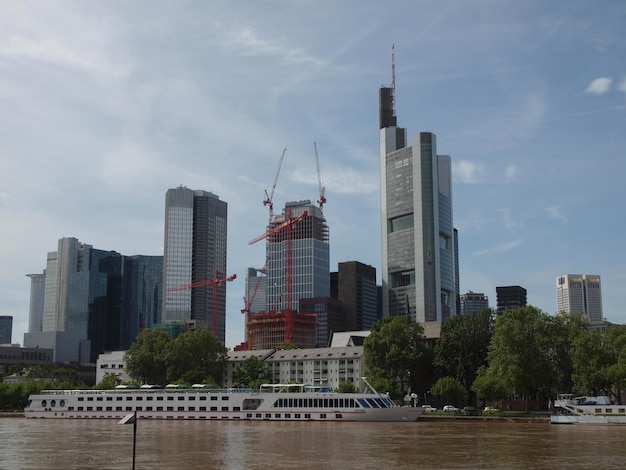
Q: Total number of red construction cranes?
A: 5